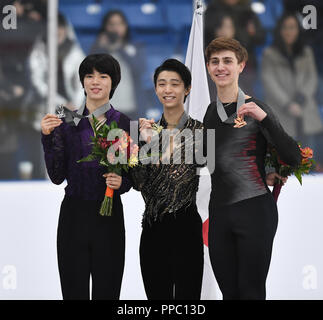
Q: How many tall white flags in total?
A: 1